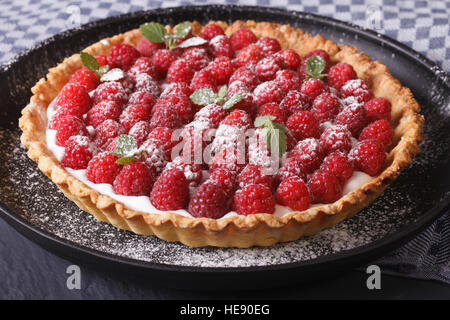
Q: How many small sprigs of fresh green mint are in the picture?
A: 6